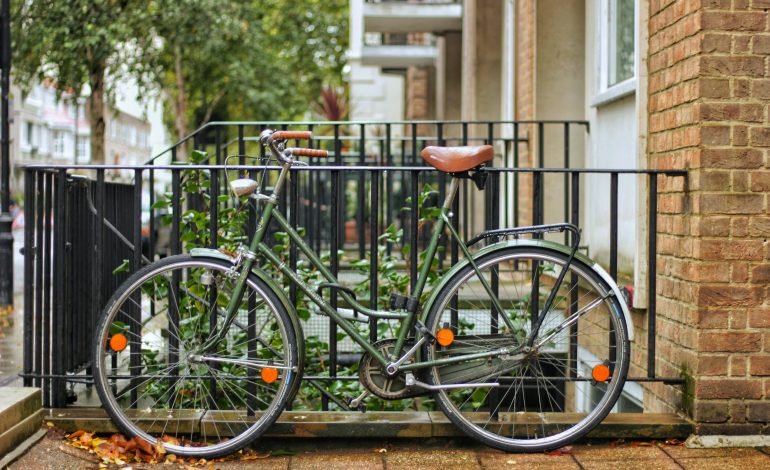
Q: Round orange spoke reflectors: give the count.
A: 4